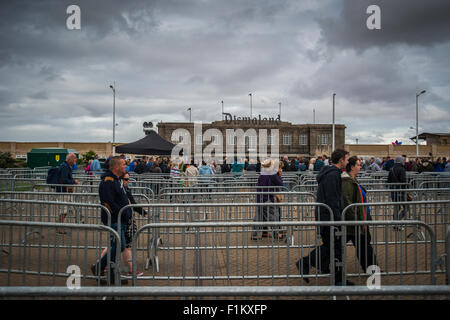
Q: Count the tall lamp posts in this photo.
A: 3